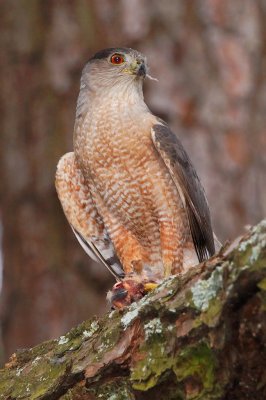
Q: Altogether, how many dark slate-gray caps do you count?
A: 1